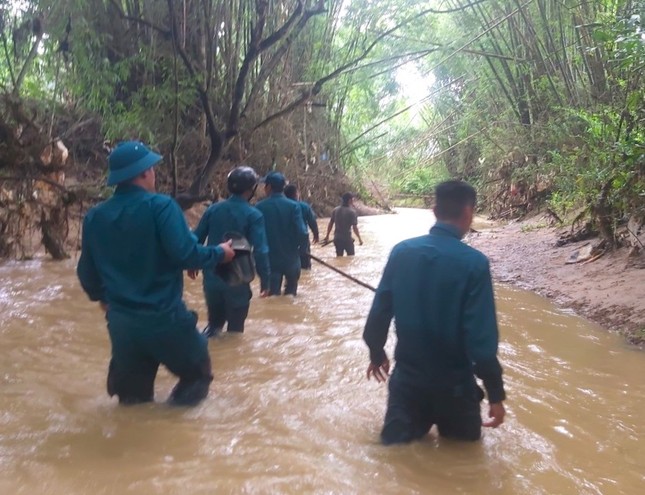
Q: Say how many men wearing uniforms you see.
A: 5